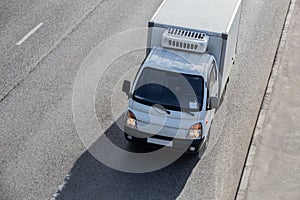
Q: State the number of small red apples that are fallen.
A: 0